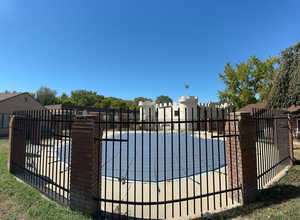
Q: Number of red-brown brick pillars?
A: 4